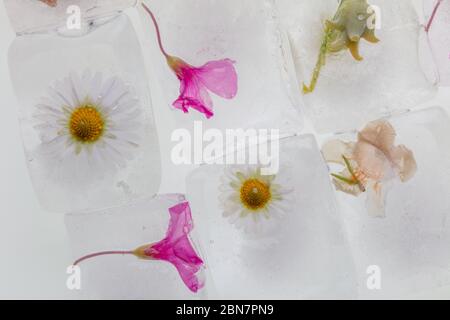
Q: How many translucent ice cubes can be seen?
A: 8